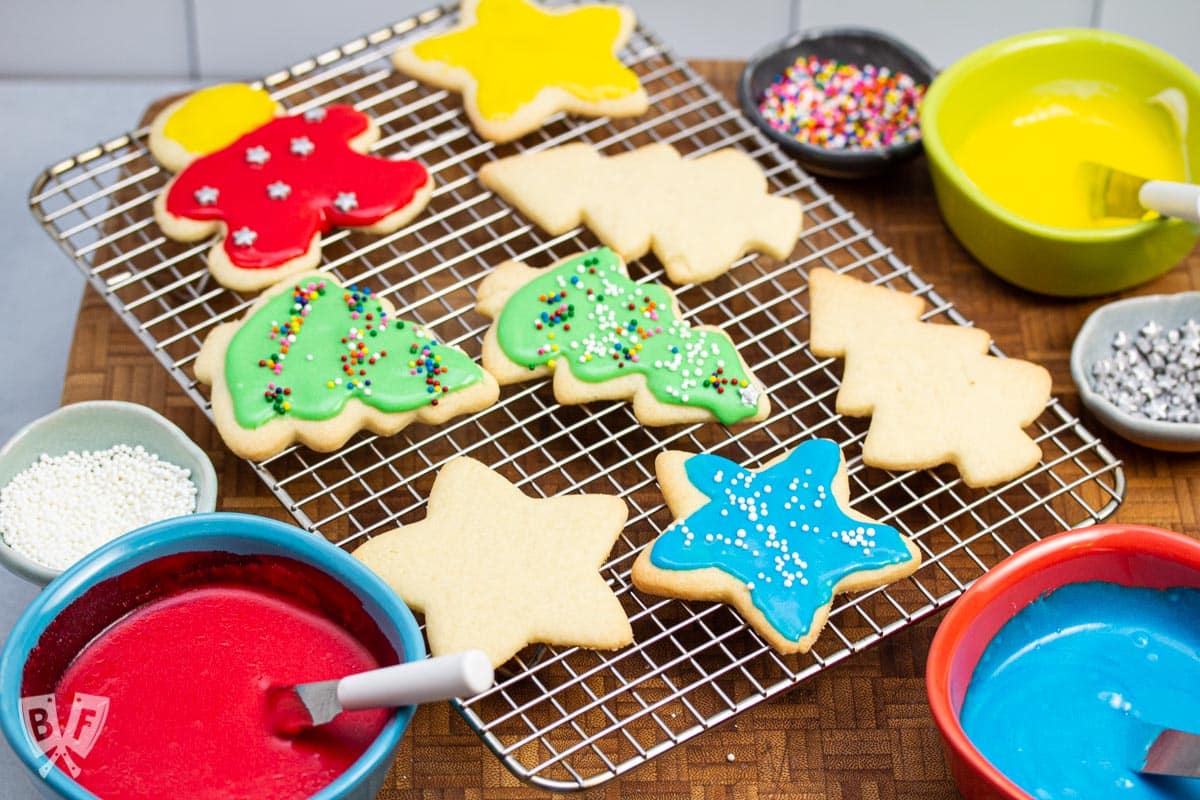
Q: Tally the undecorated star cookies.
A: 1